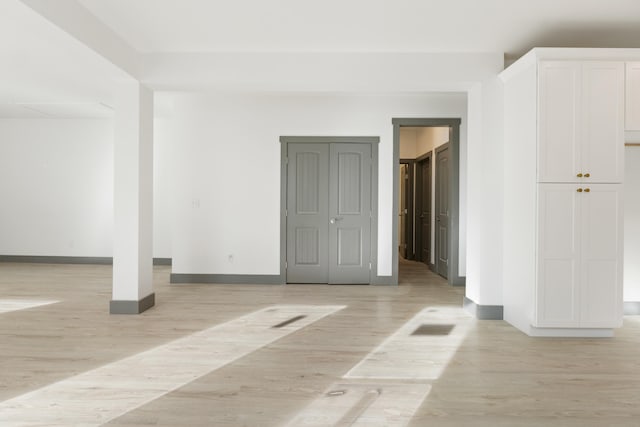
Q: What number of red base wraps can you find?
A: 0